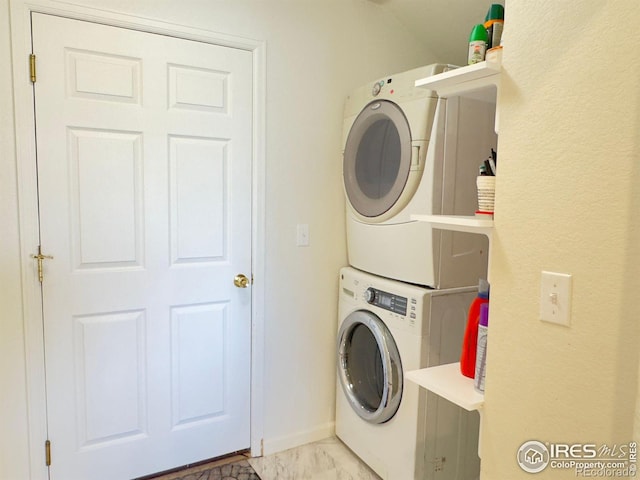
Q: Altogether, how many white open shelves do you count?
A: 3